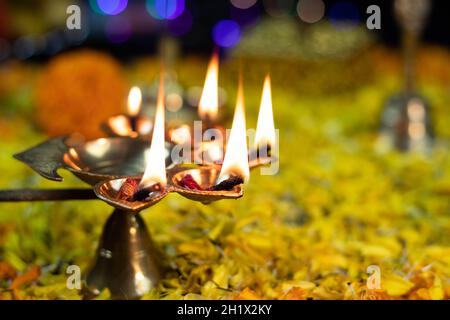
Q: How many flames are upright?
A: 5